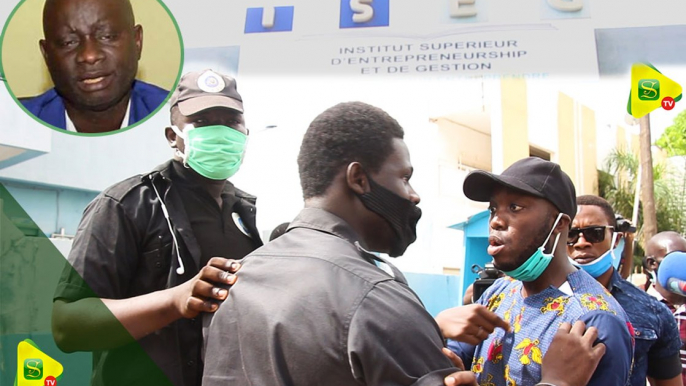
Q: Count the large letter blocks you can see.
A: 4